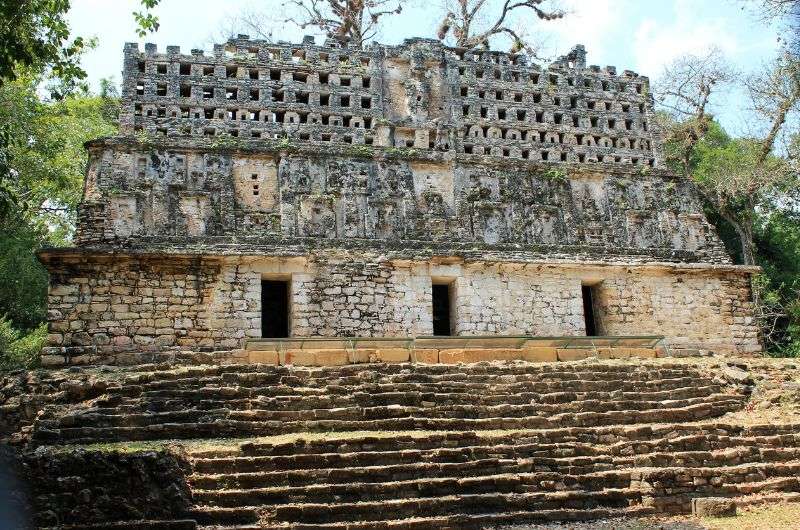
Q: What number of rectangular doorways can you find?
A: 3